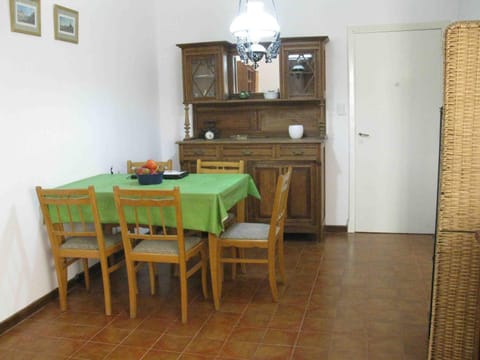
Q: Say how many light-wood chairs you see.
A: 5